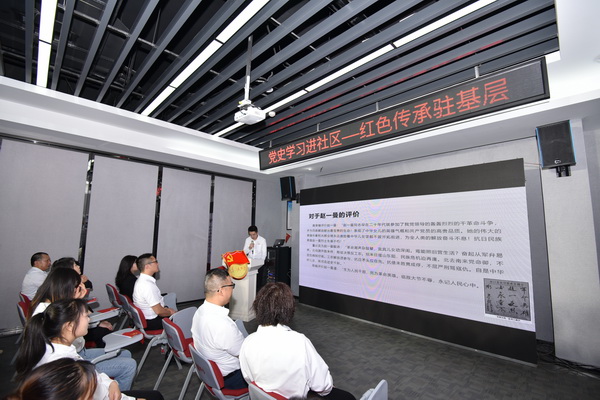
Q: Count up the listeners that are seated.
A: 9